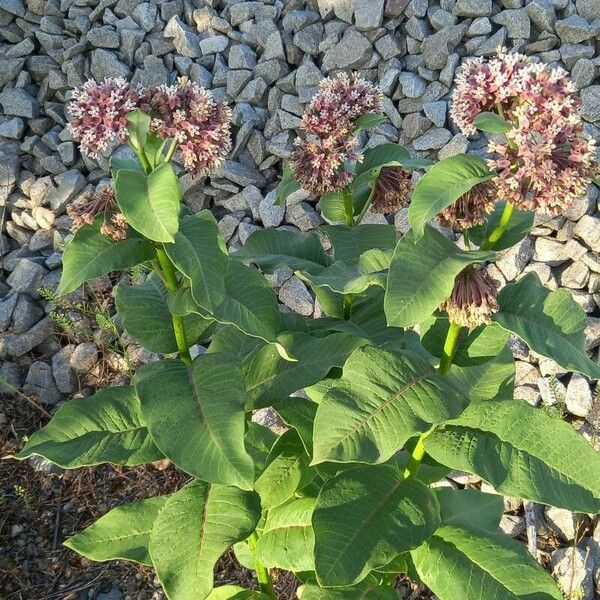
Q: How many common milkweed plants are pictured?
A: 3